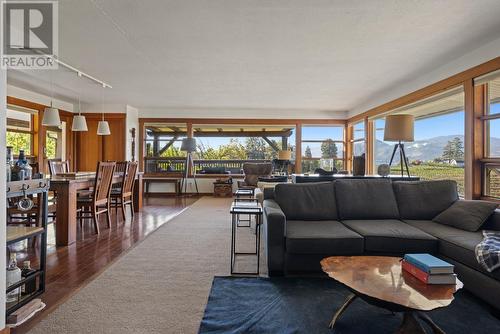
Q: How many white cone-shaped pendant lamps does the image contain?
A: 3